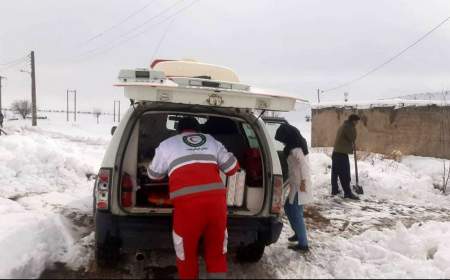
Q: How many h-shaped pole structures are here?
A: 2